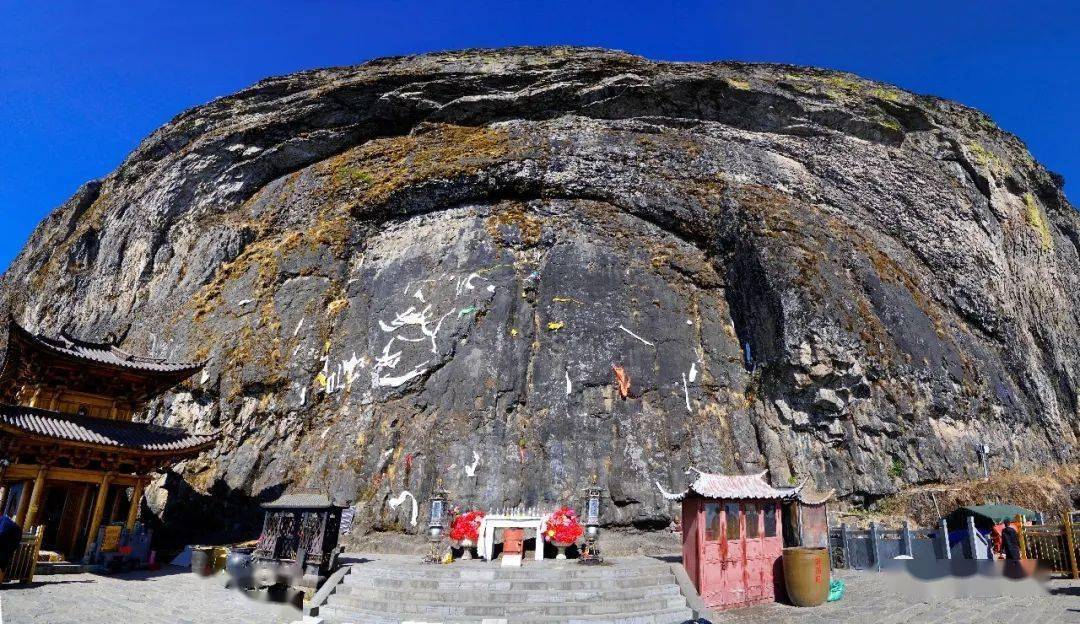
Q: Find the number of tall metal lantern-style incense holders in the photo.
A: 2